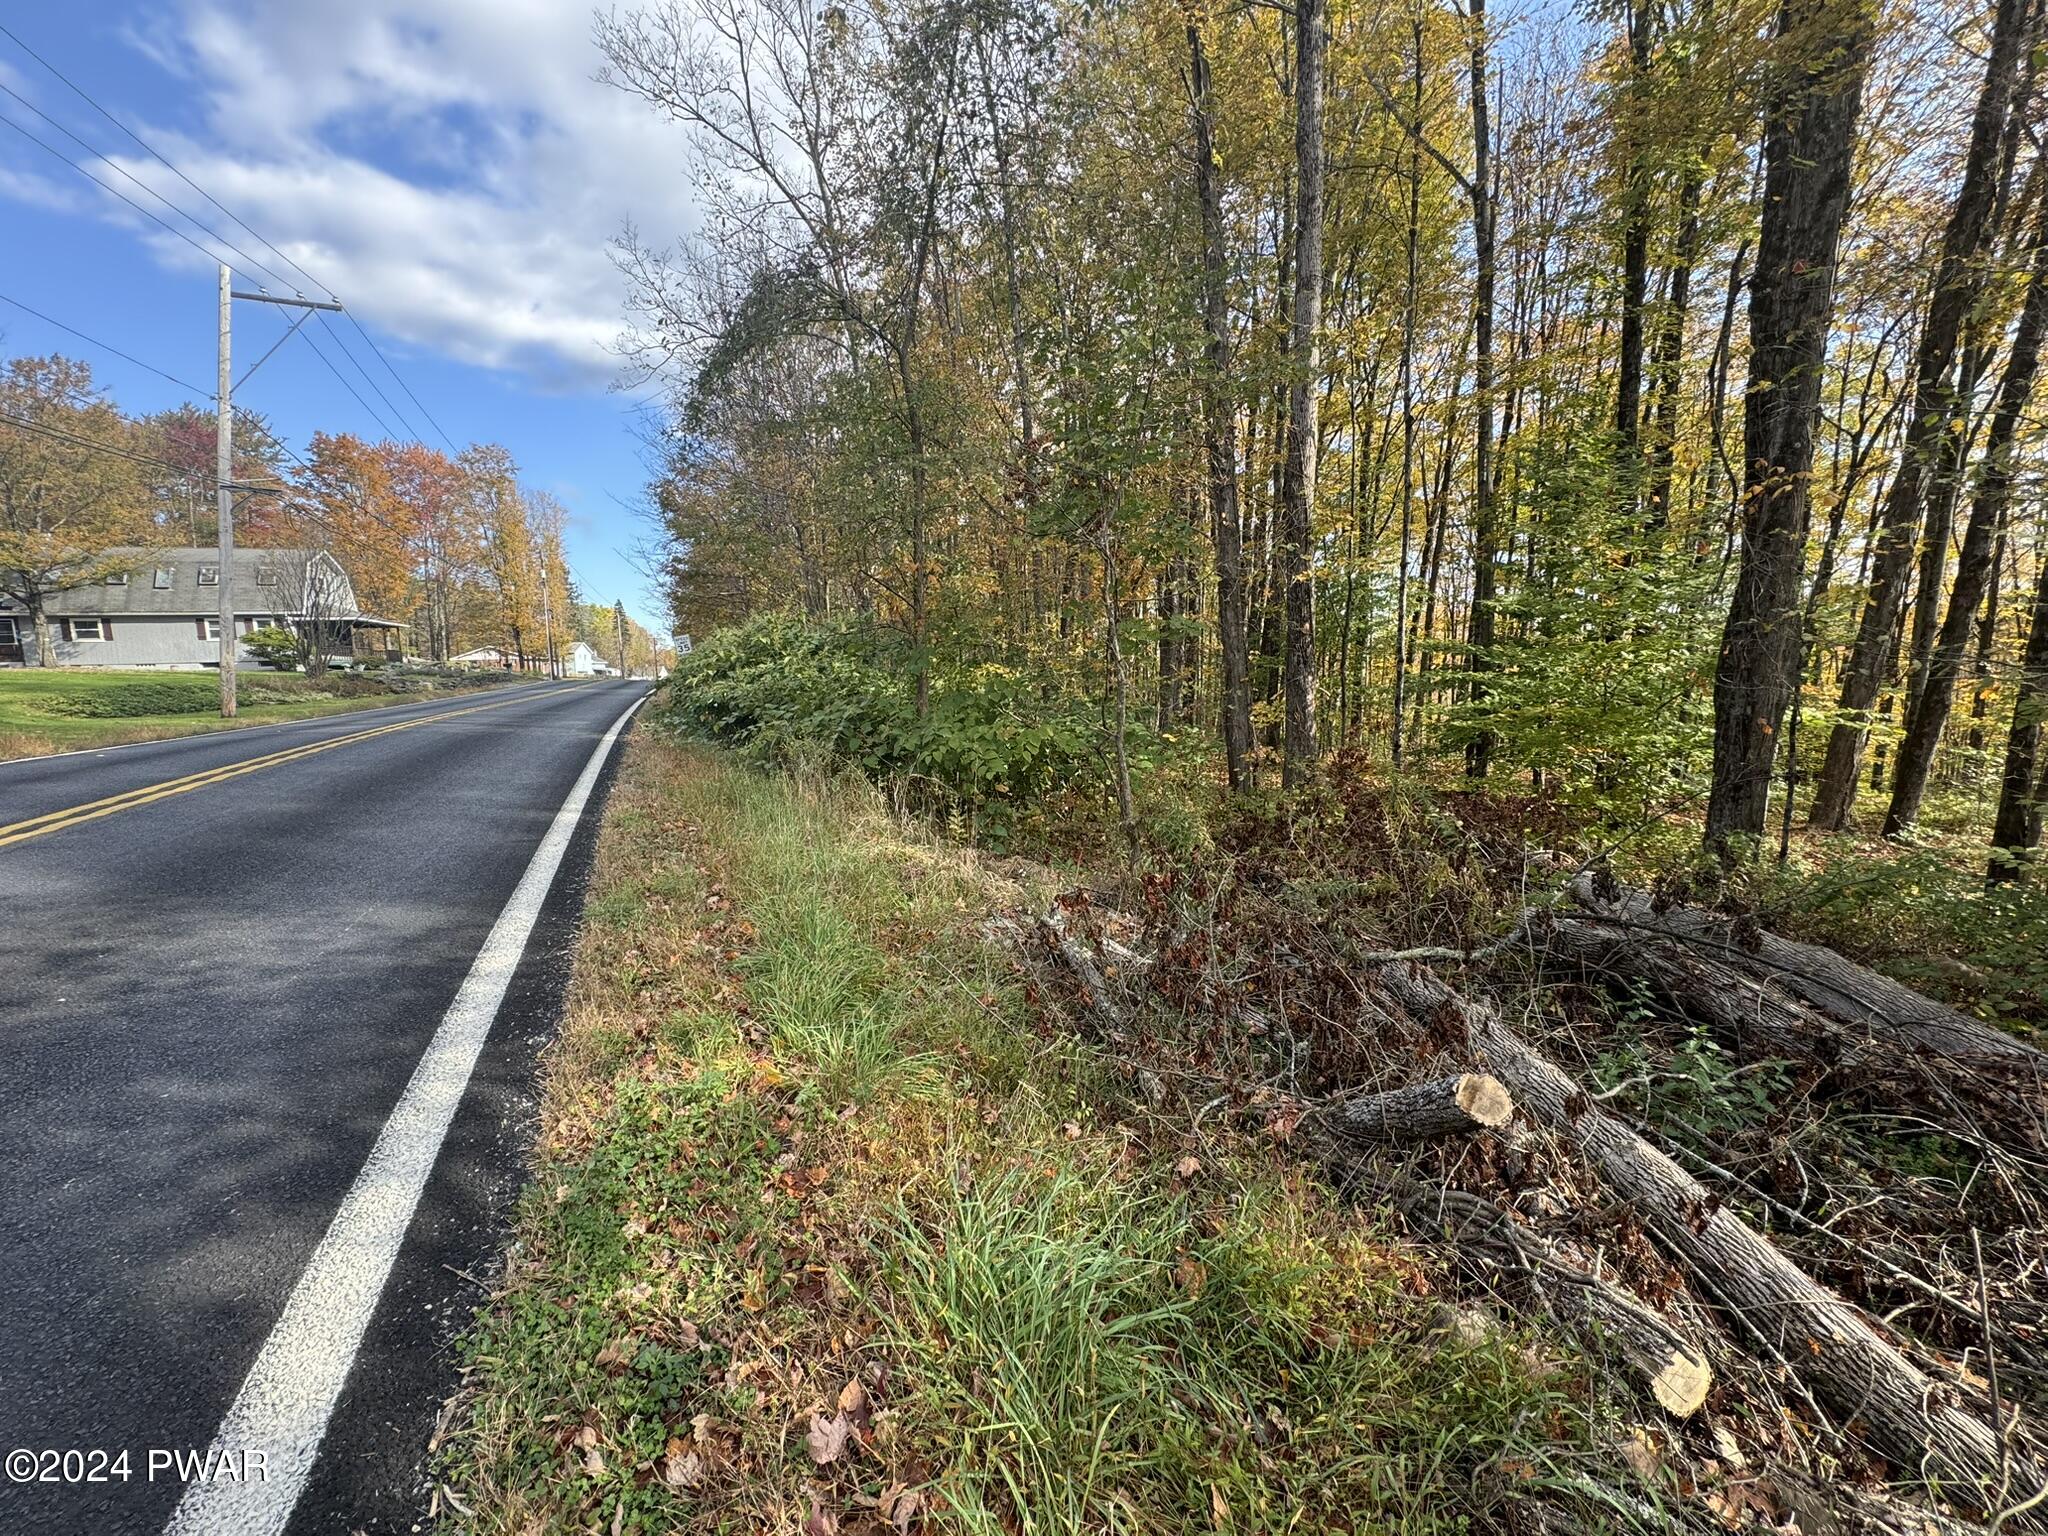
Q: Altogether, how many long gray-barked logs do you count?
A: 3